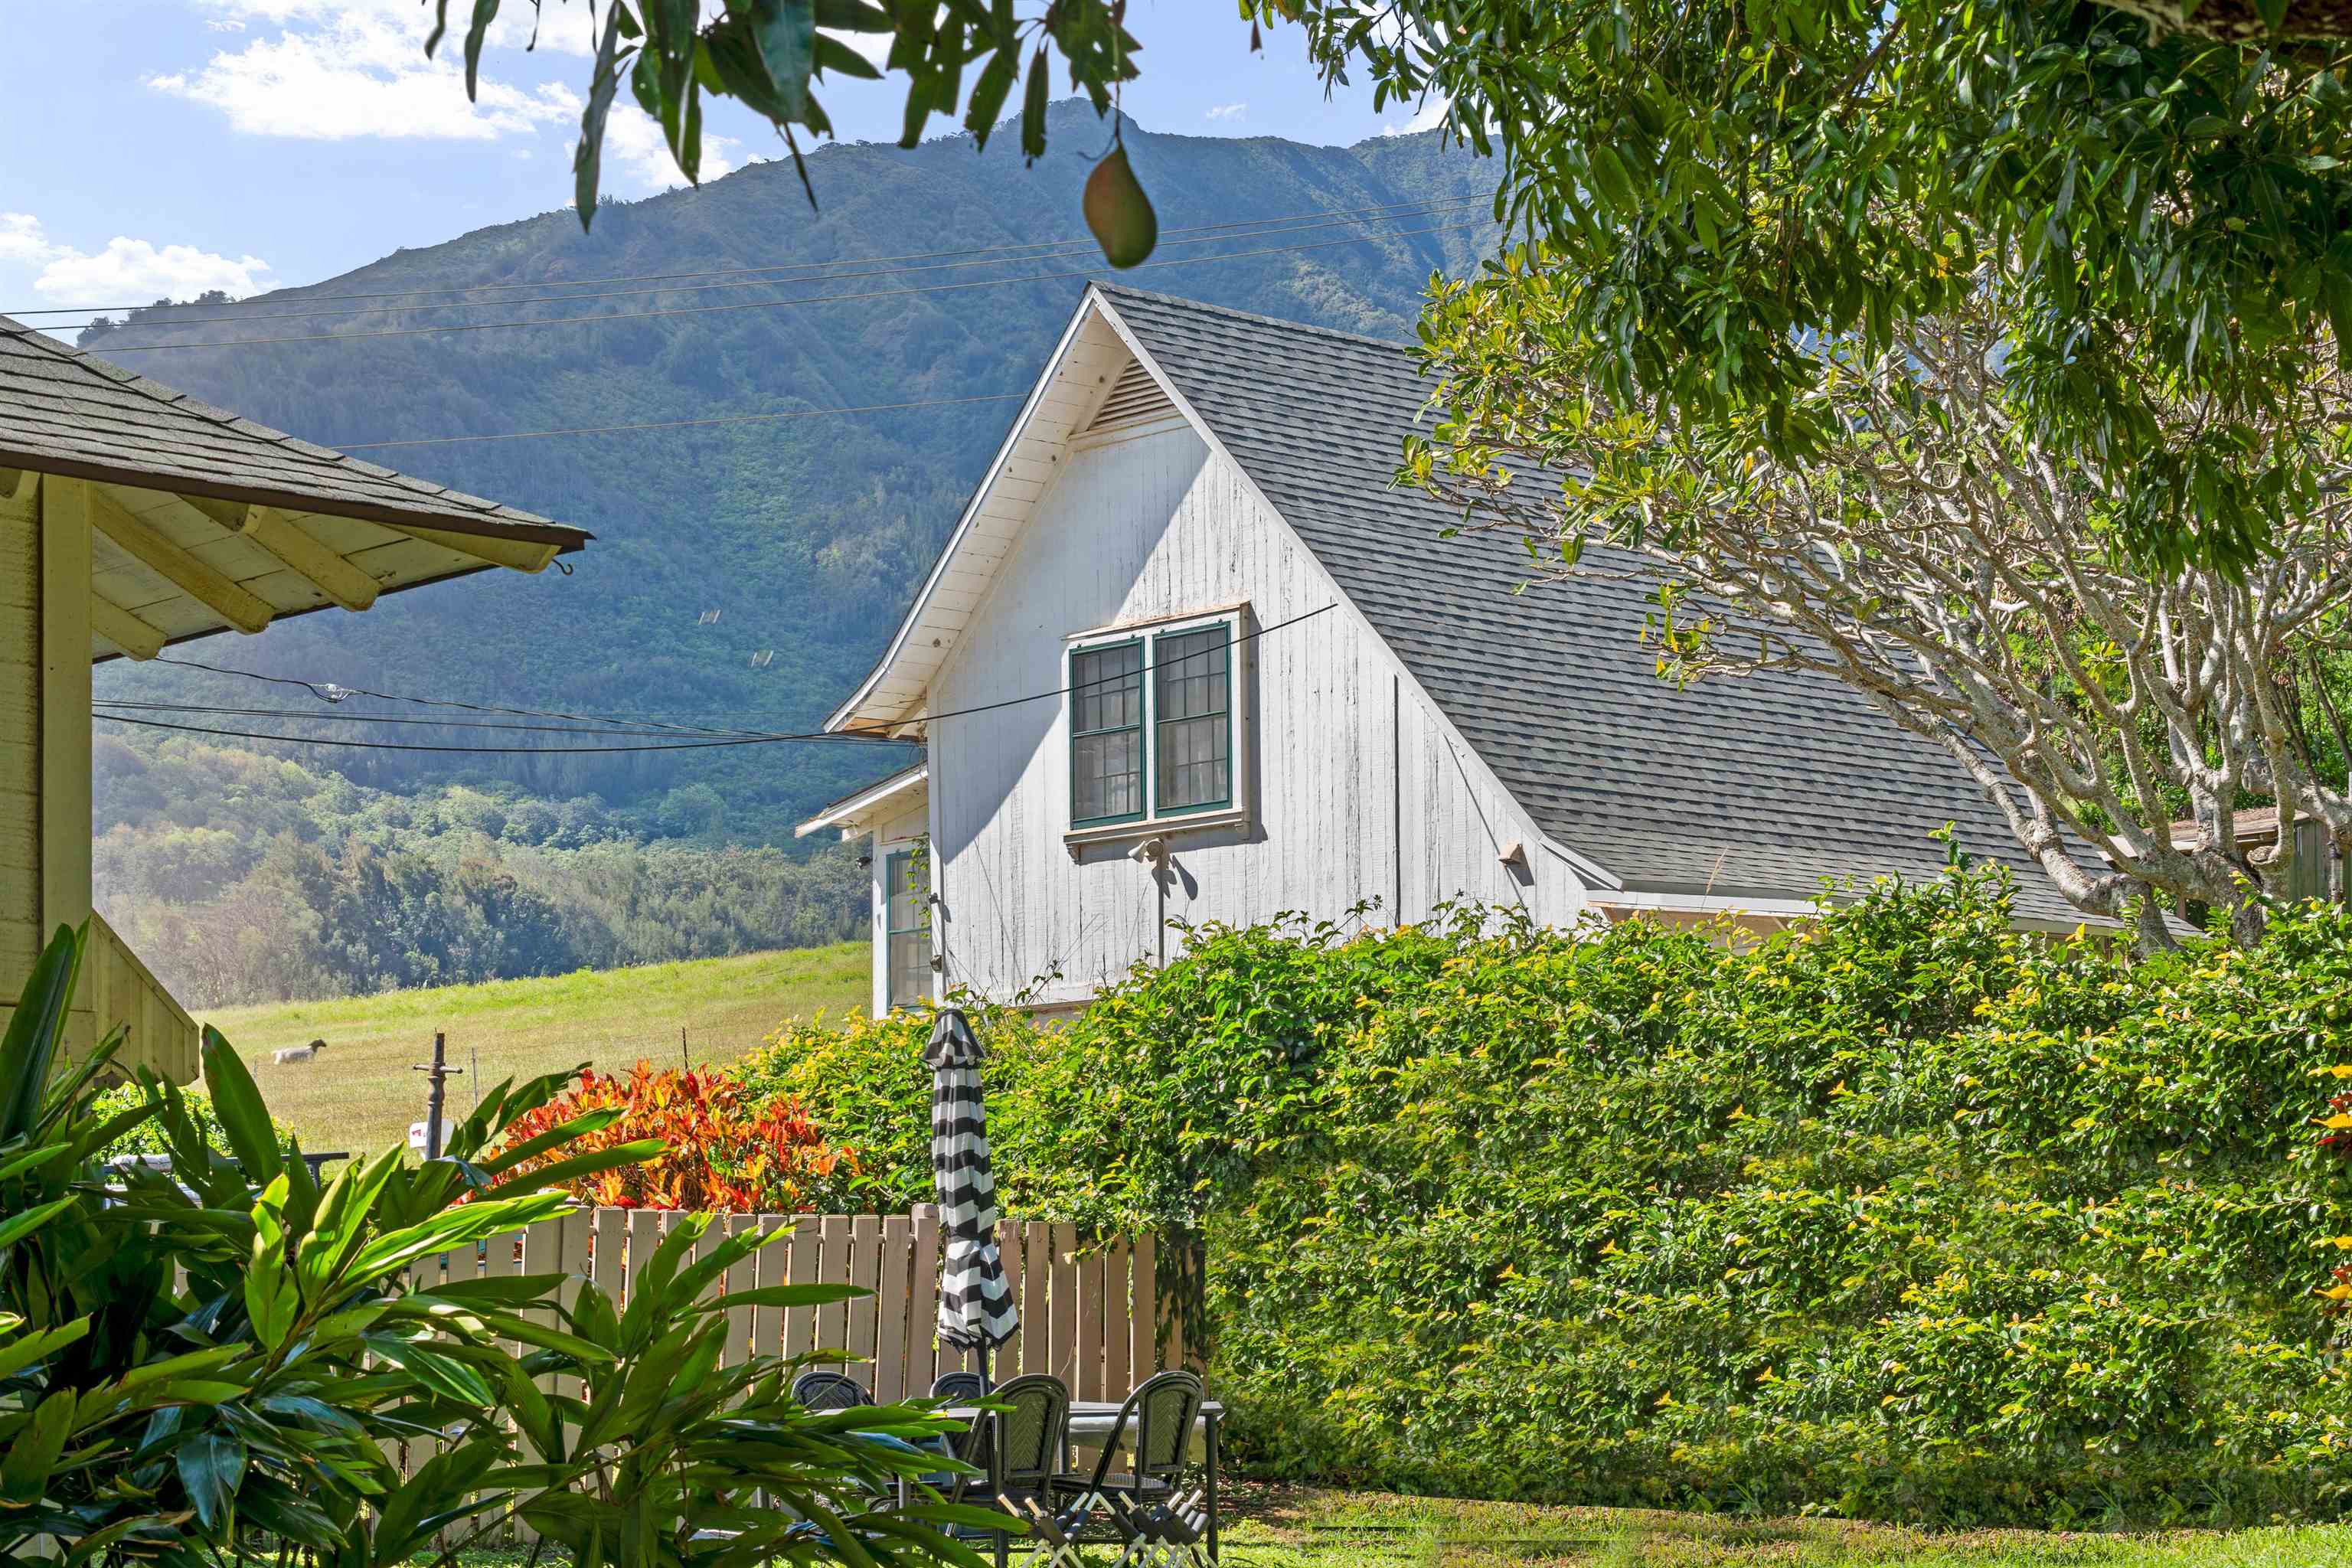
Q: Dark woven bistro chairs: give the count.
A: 4